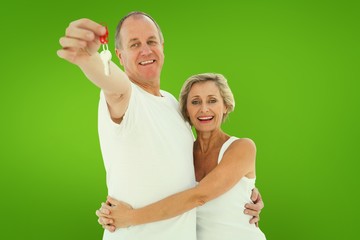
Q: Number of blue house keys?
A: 0